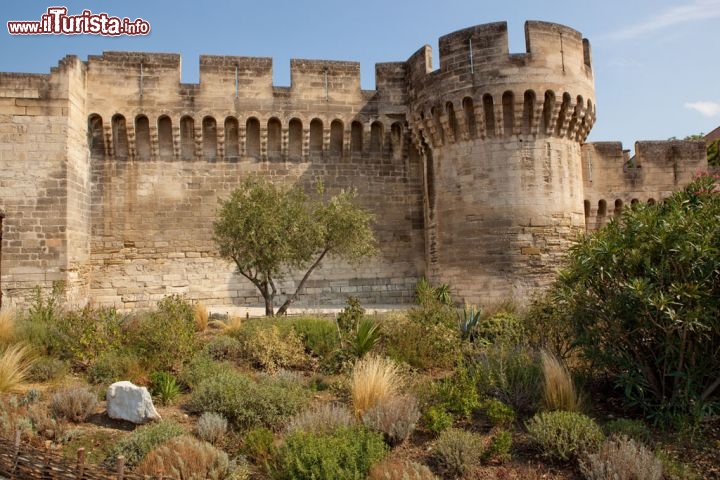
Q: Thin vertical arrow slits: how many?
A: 7